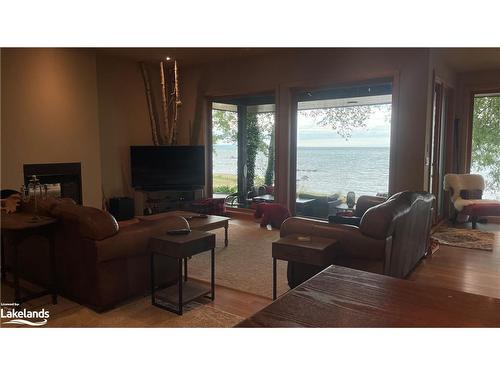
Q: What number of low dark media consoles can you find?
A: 1